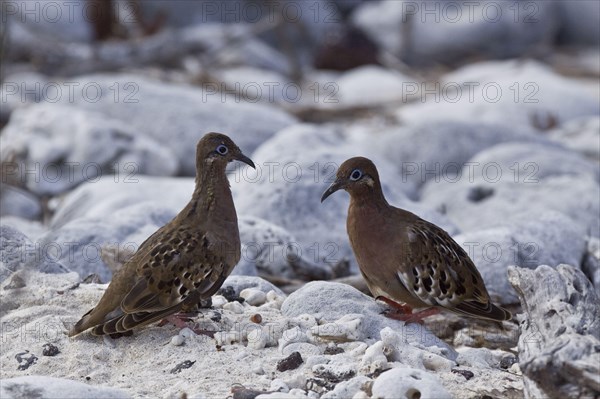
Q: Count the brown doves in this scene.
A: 2